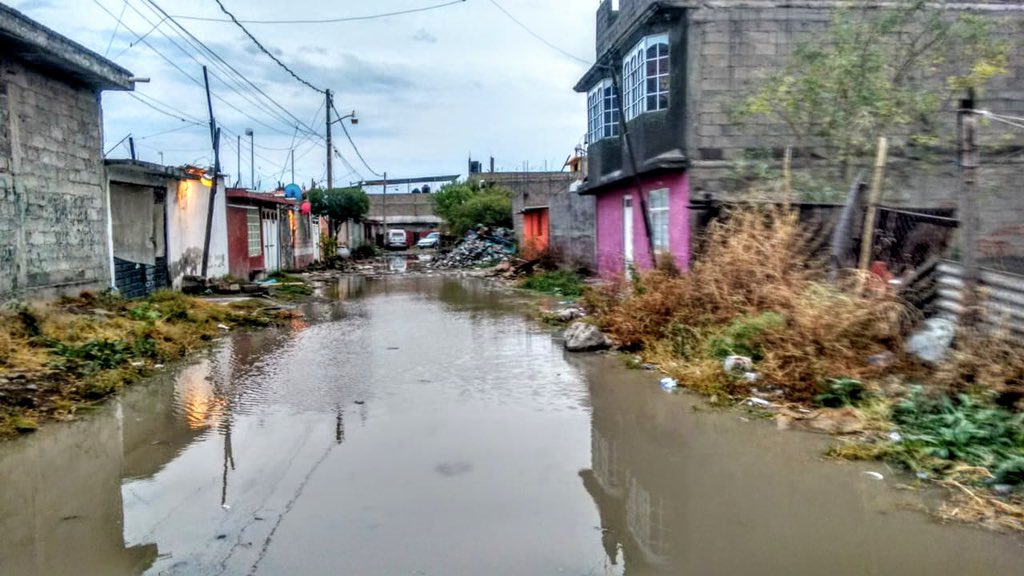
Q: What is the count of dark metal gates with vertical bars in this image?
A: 0